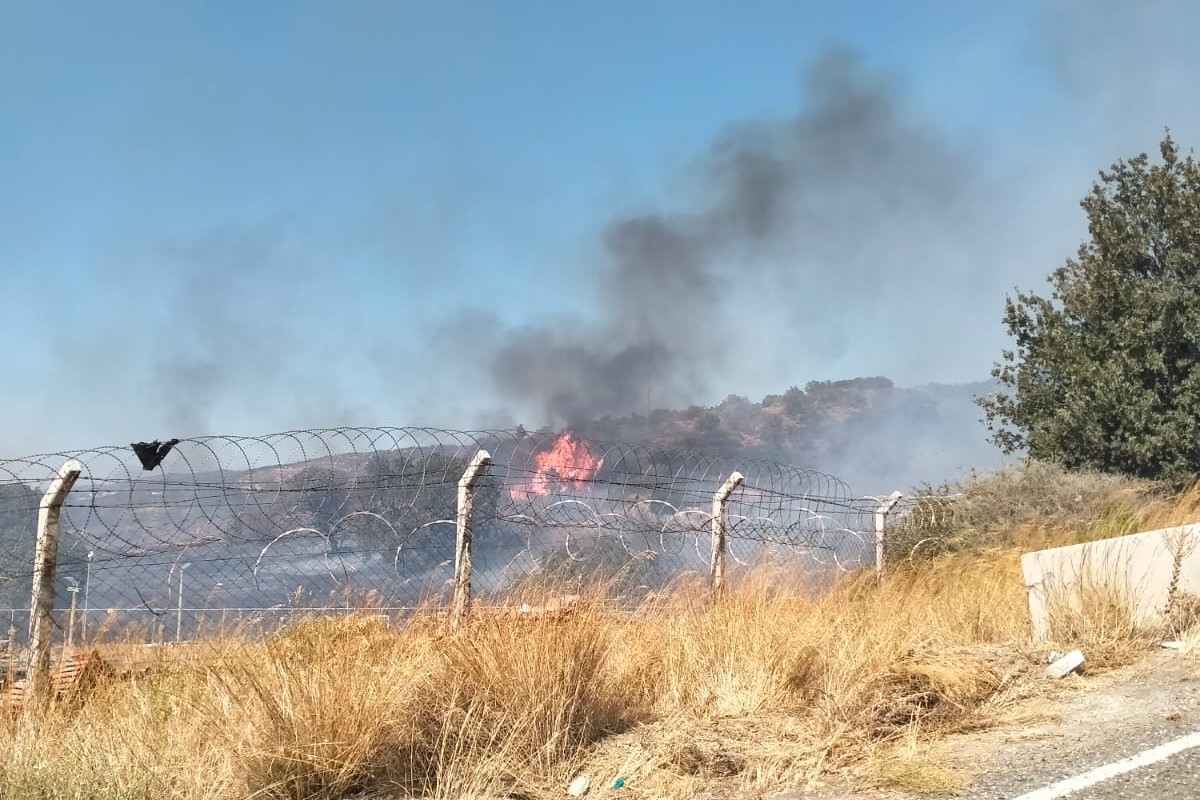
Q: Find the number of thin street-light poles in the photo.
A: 3